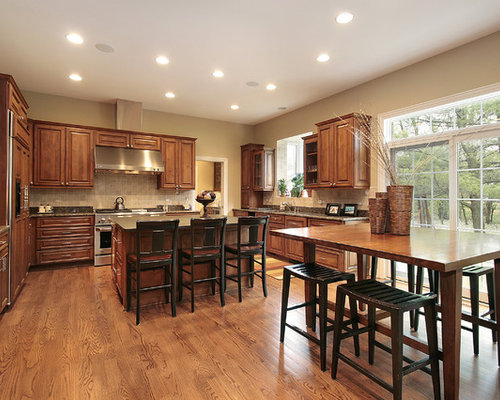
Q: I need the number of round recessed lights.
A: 9